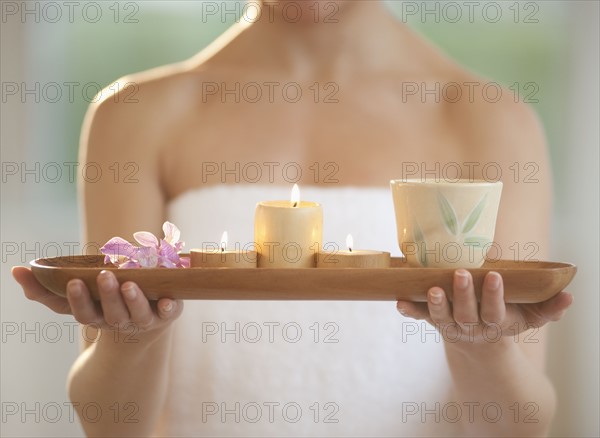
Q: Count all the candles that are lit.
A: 3